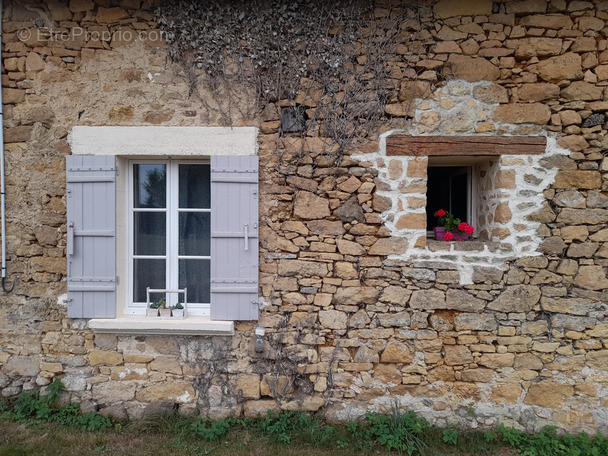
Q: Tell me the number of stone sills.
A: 2